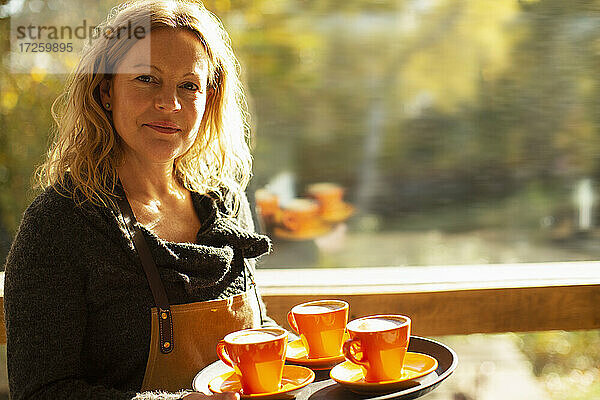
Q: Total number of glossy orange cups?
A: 3